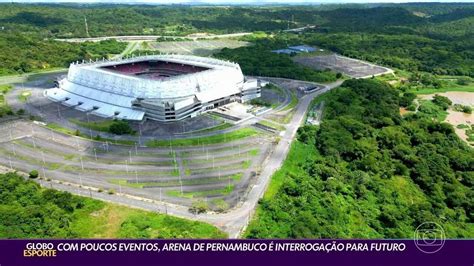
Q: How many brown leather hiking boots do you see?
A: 0